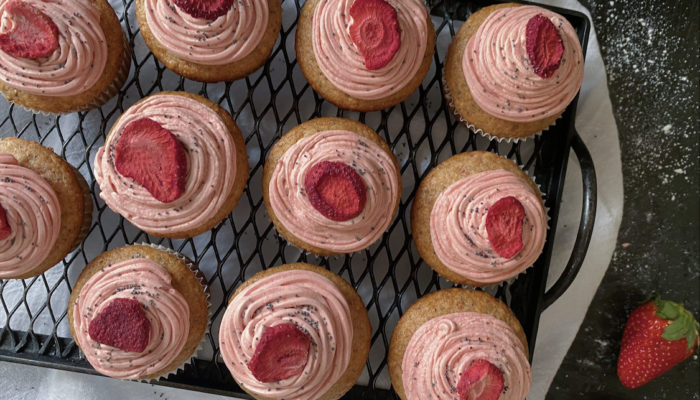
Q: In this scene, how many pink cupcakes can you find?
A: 11